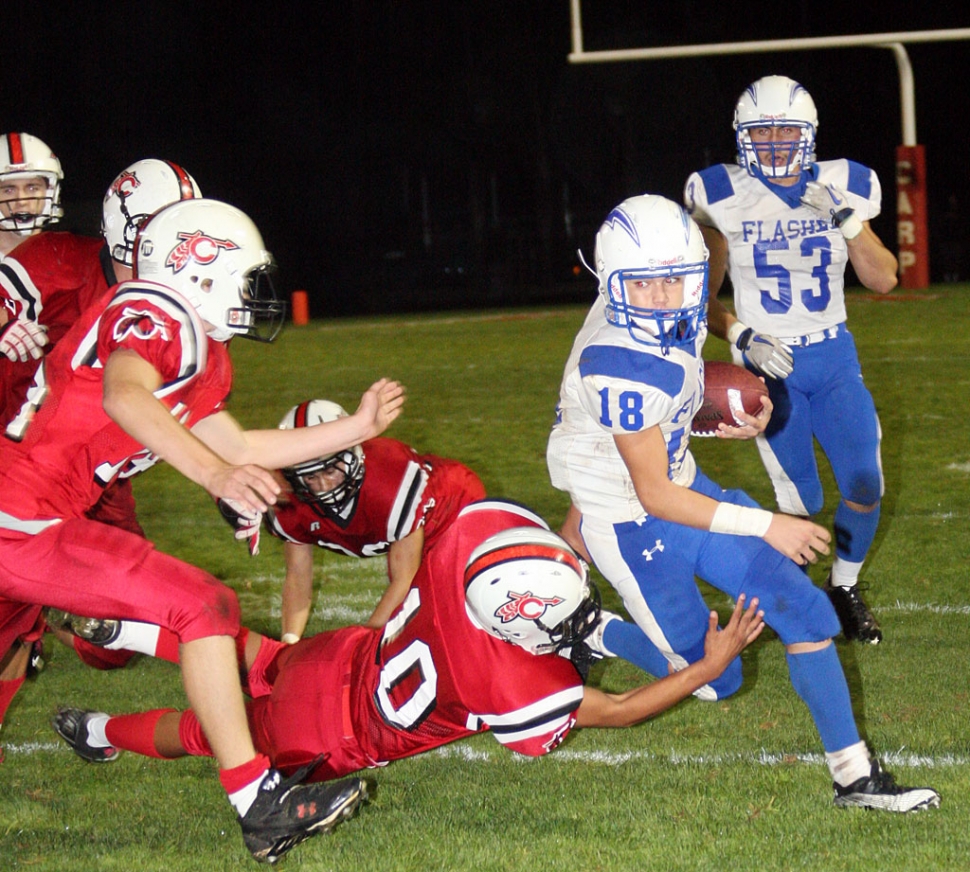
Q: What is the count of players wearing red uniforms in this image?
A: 5